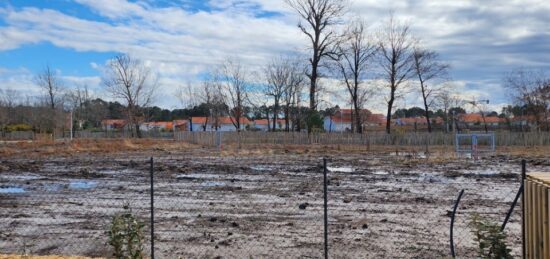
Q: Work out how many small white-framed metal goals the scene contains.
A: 1